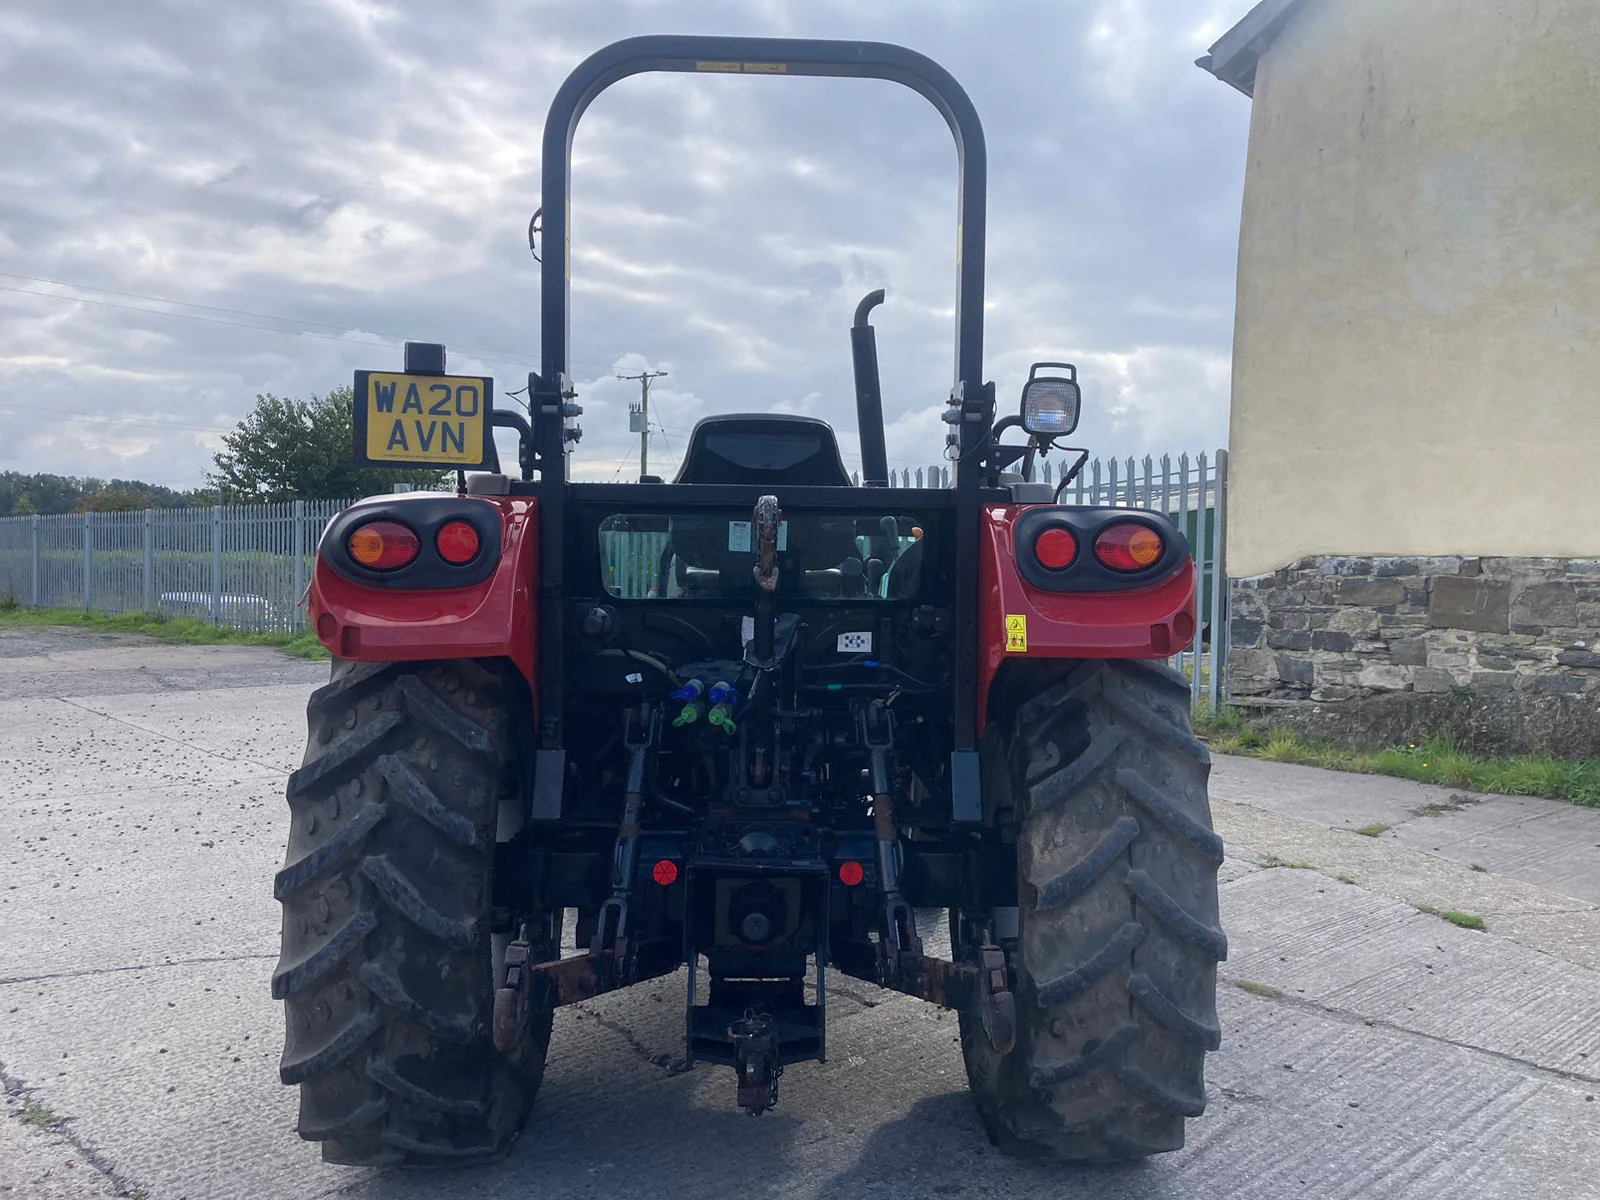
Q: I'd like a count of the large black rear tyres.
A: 2